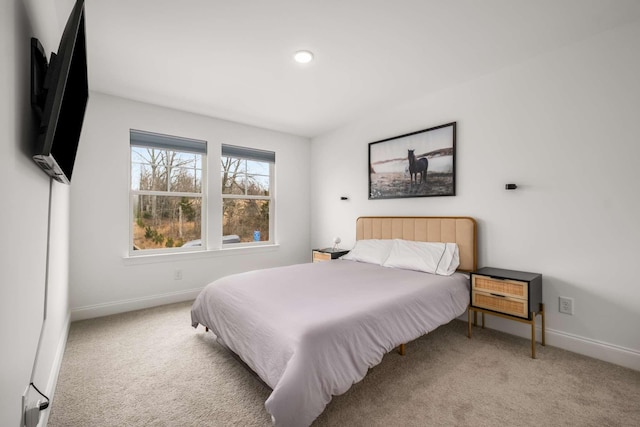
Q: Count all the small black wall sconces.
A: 2